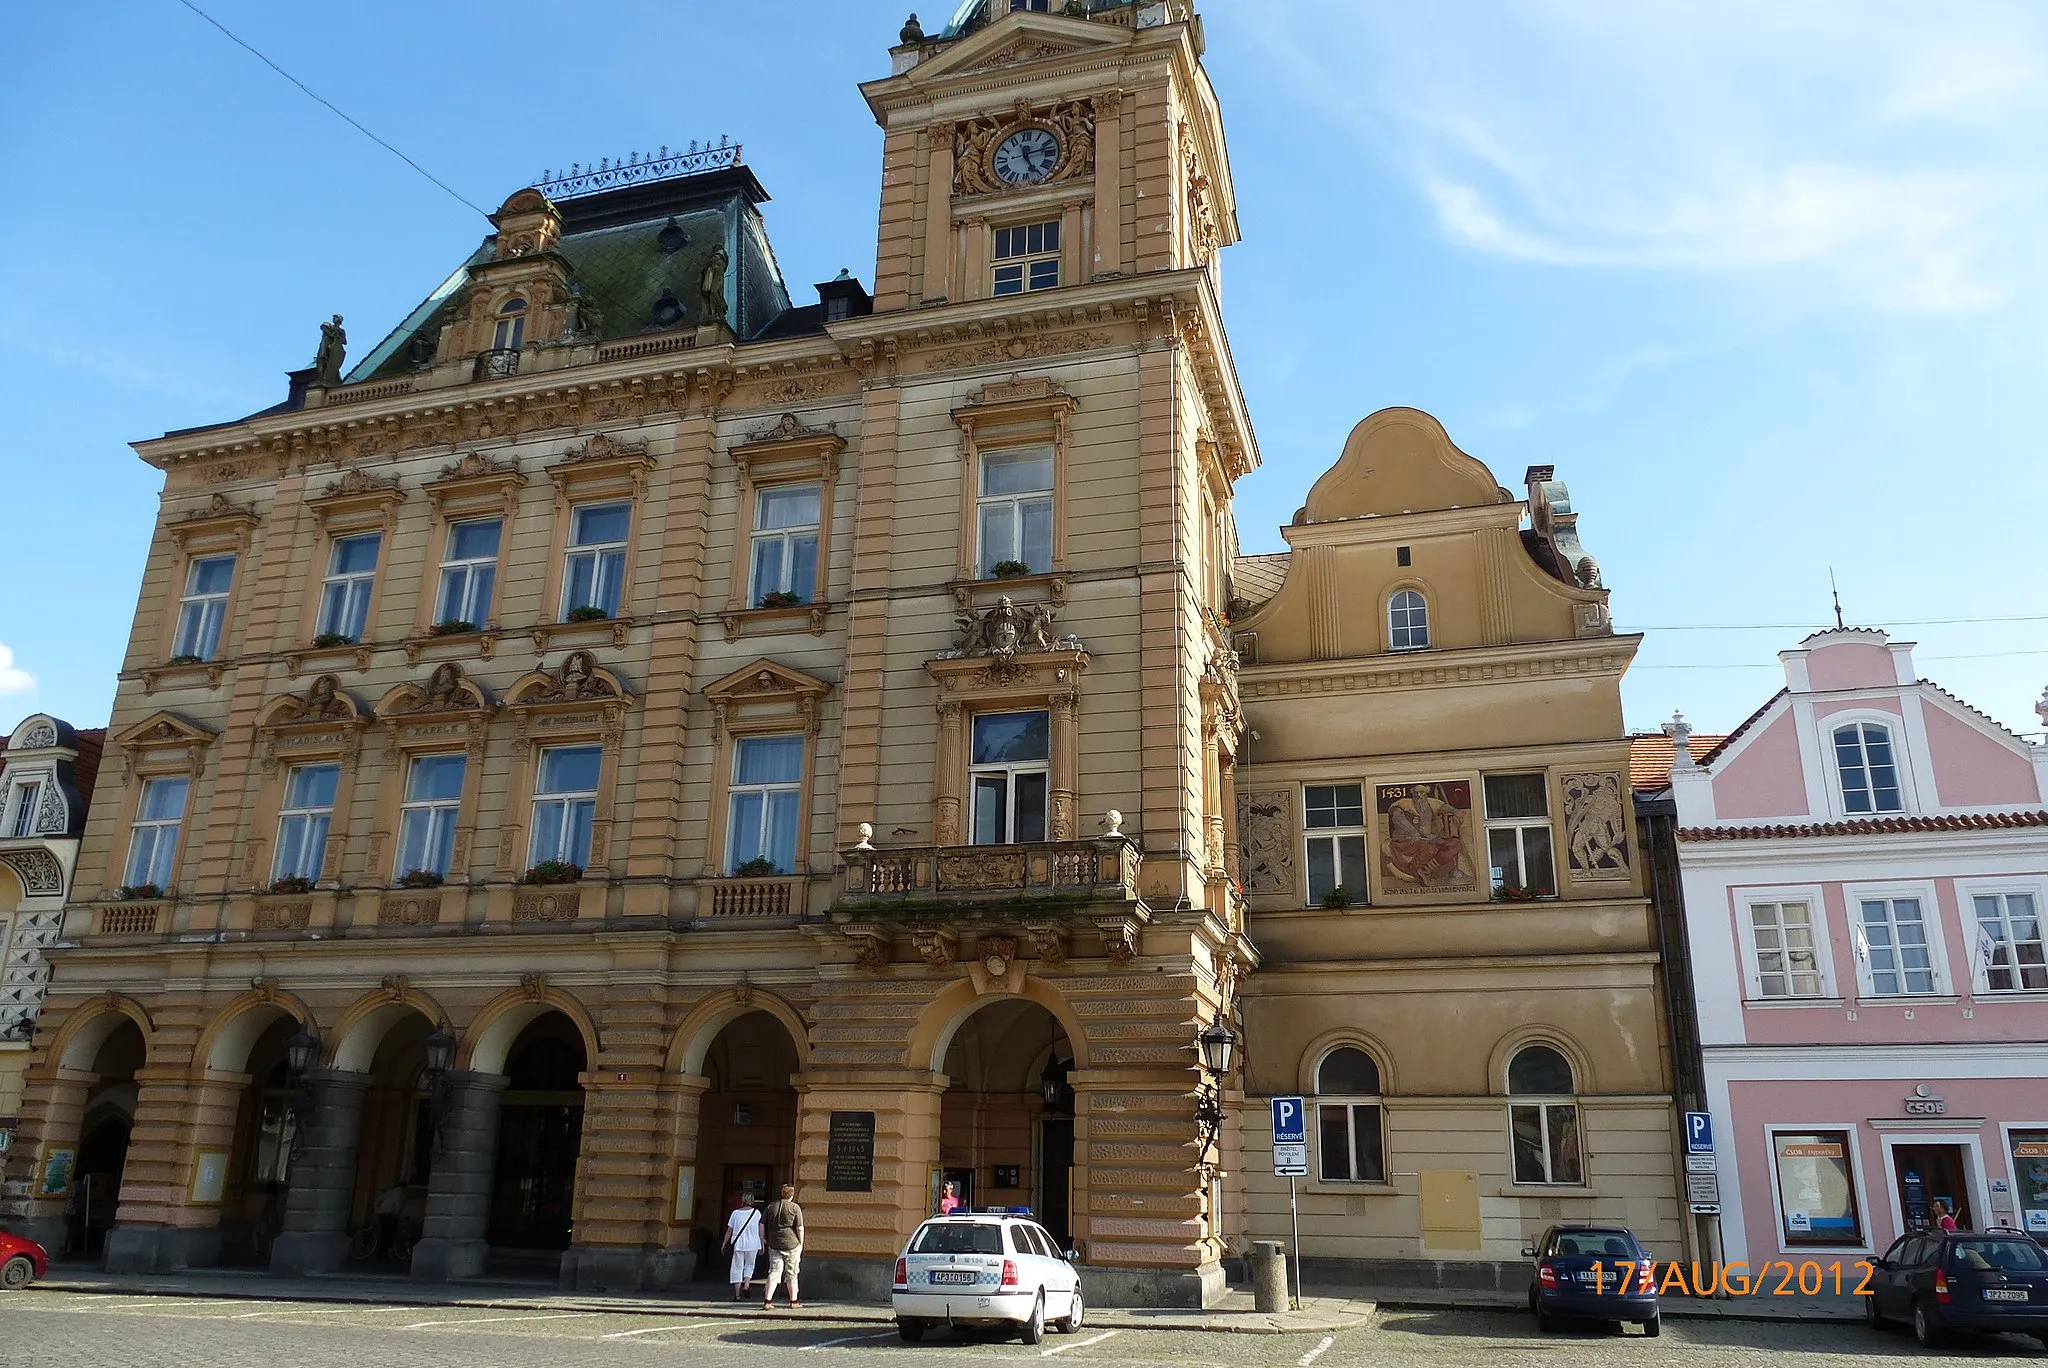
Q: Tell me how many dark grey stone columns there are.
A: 2